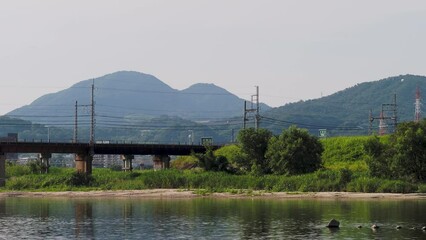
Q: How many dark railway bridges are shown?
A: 1